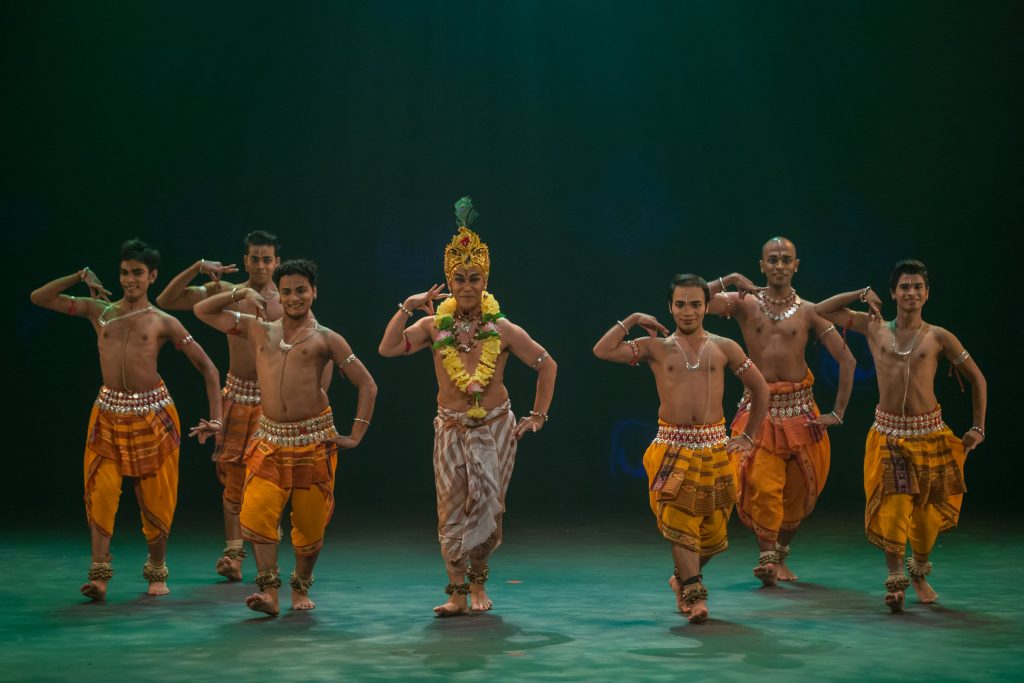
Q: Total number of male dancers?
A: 7